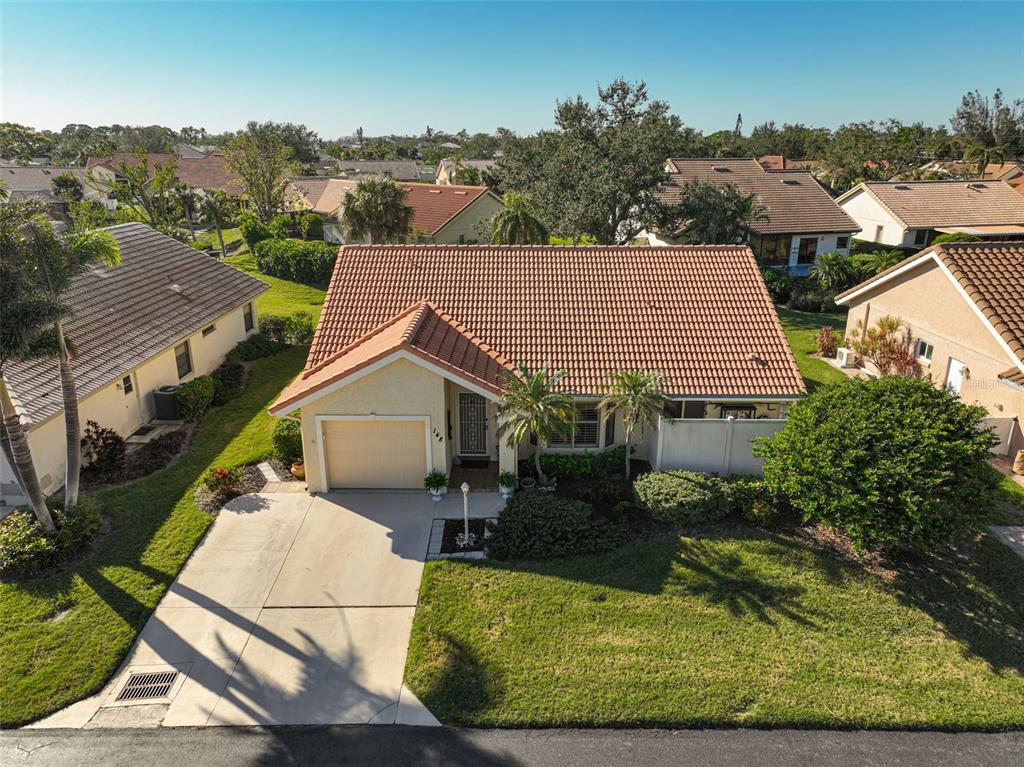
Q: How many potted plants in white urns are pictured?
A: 2